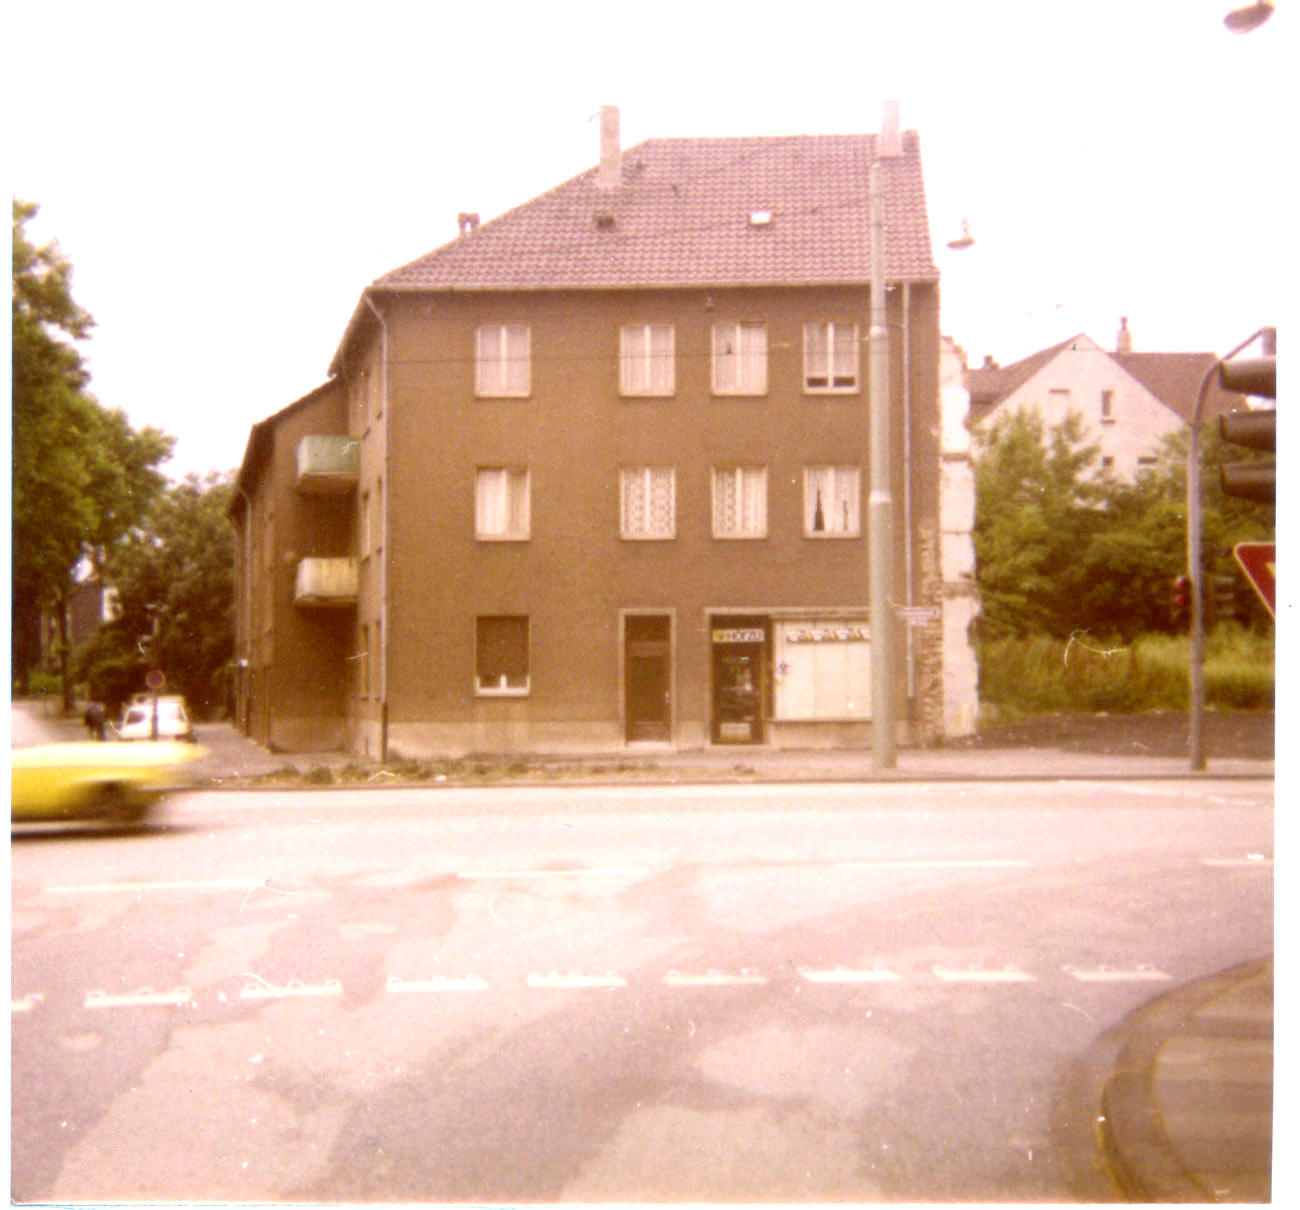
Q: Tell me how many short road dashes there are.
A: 9